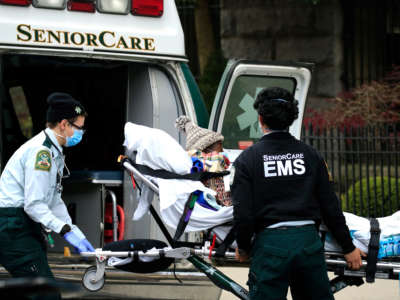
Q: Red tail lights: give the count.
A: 3